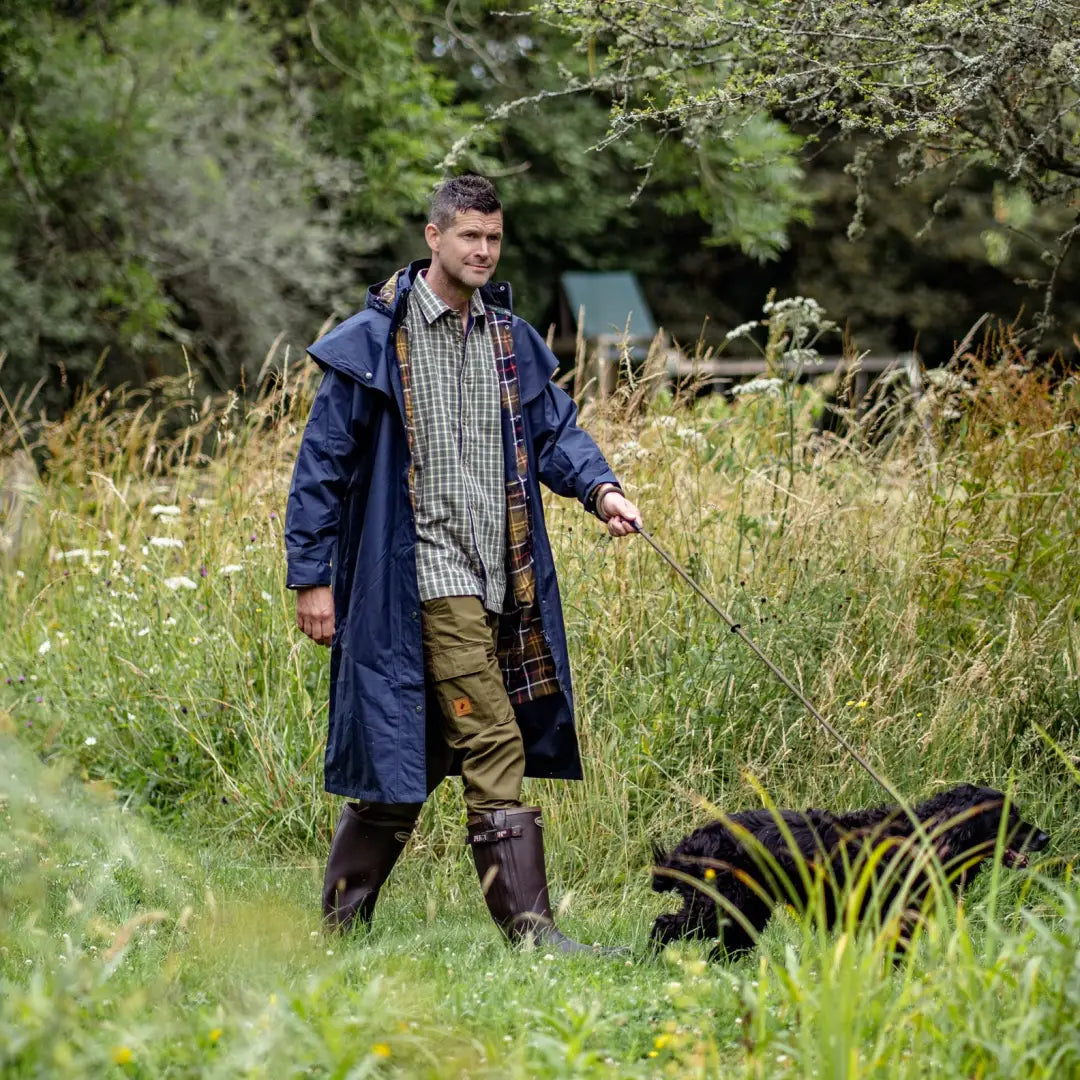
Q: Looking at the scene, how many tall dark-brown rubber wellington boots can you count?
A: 2